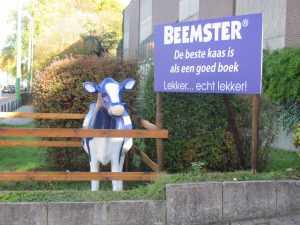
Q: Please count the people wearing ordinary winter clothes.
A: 0